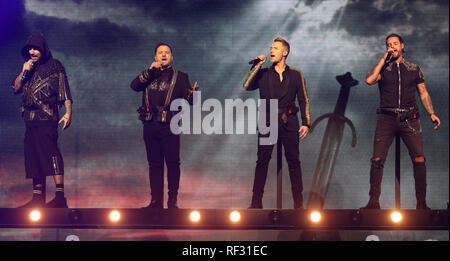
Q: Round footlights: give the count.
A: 6